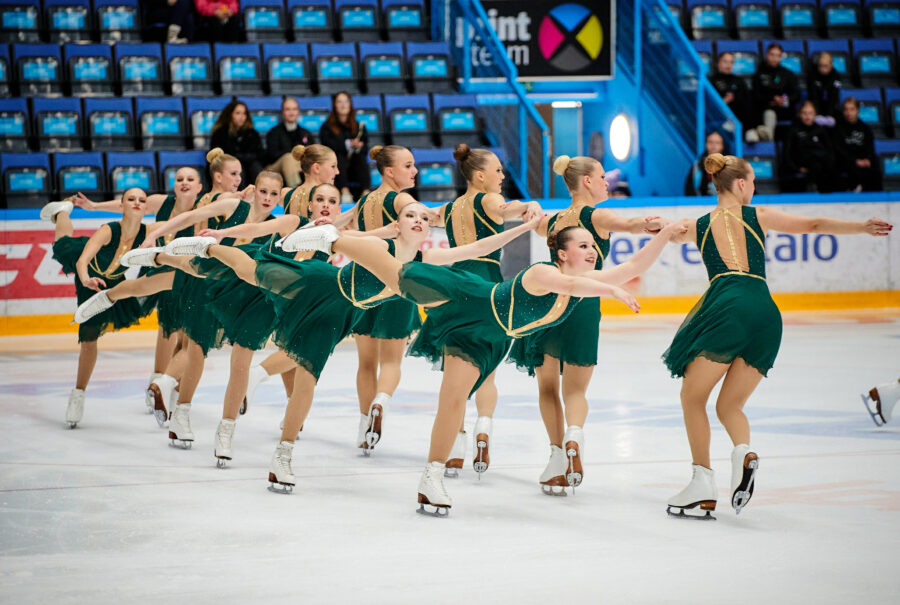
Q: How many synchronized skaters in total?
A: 12